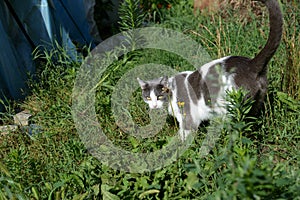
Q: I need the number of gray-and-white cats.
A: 1